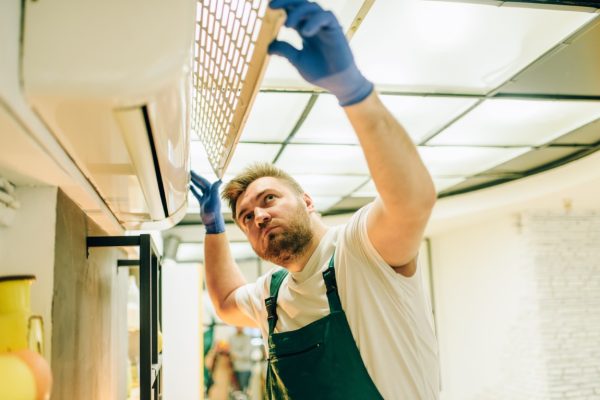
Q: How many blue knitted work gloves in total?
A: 2